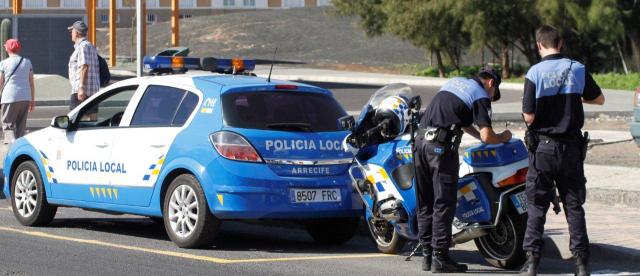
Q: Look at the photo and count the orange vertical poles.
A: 5